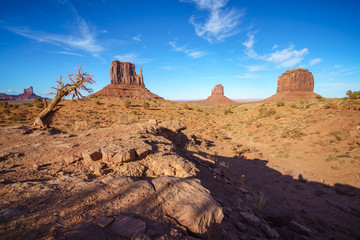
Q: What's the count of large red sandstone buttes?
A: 3